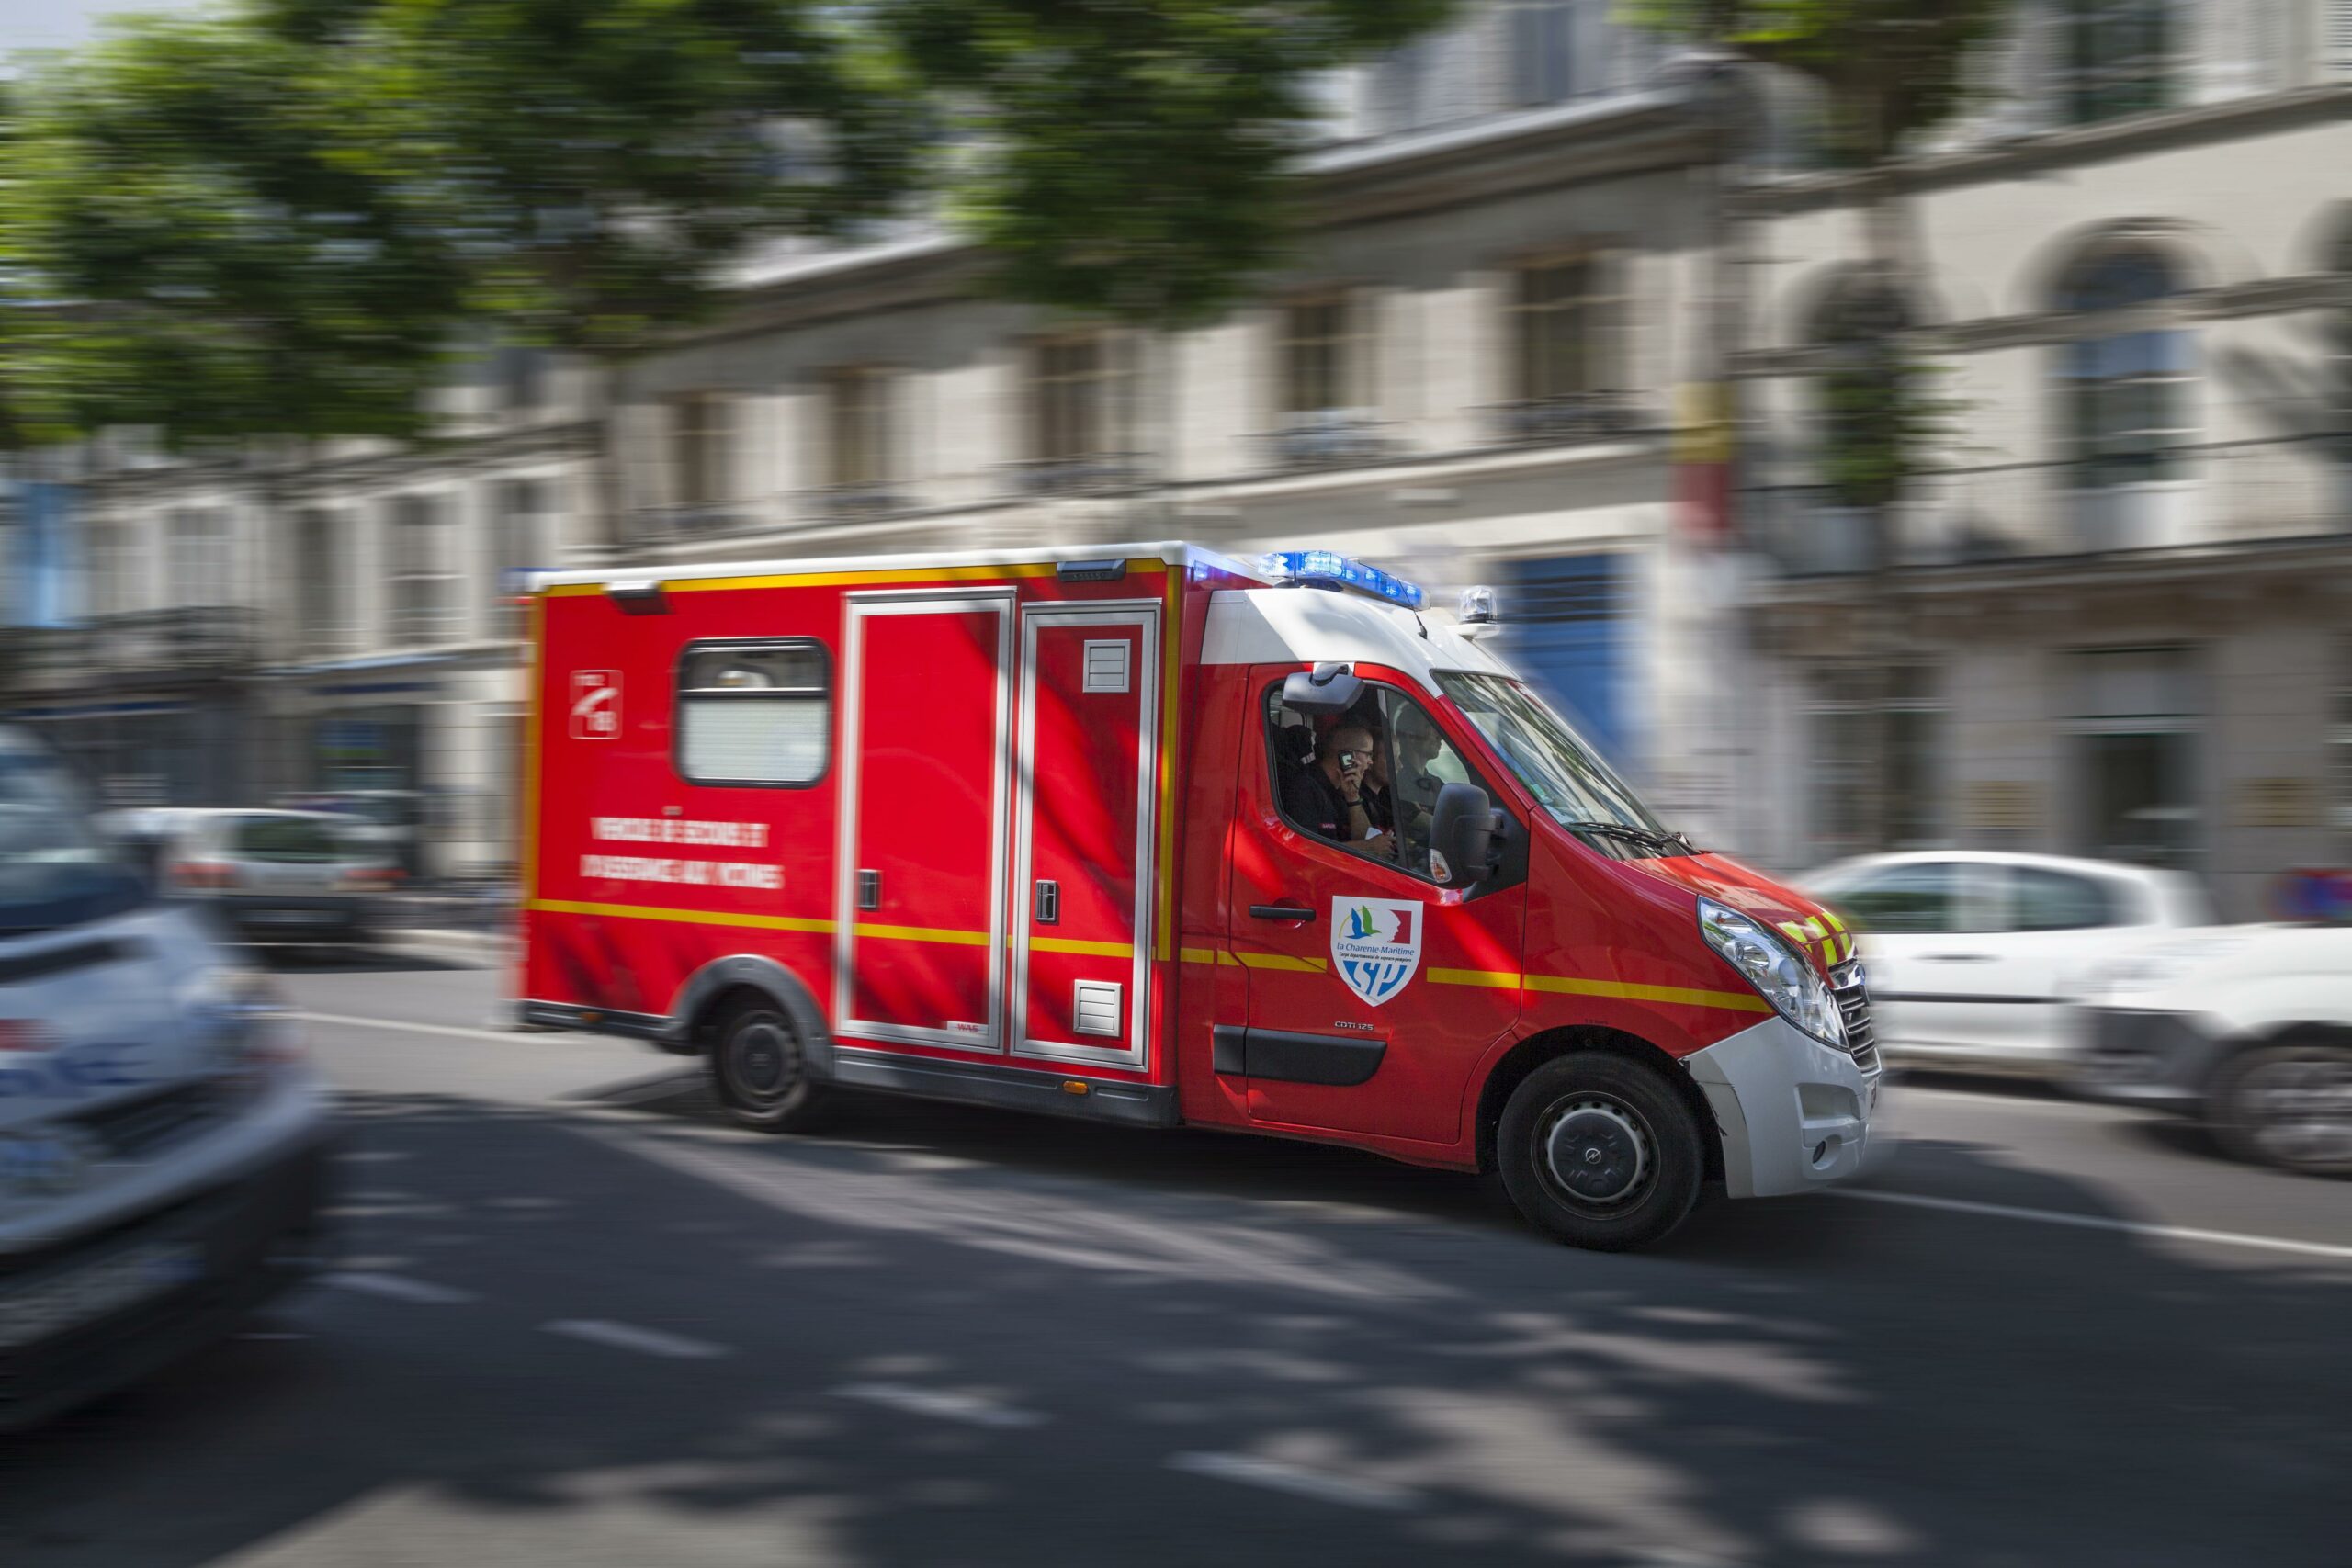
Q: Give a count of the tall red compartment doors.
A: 2